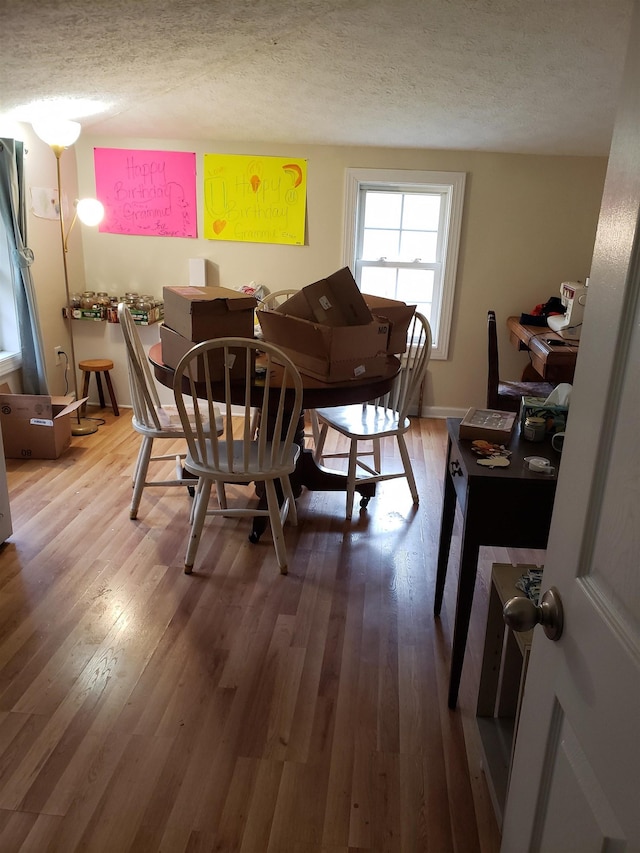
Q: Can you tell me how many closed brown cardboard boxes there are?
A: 2